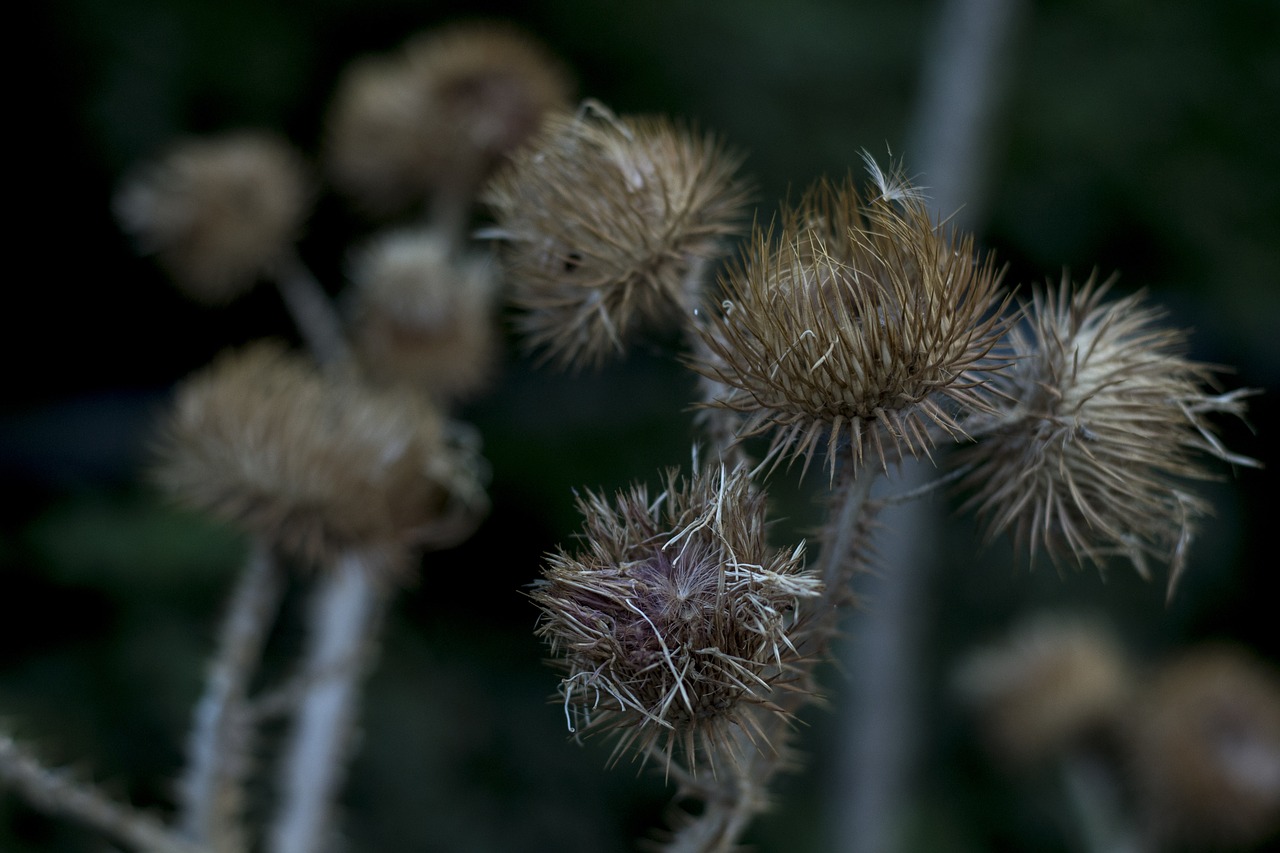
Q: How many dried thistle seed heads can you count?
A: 12